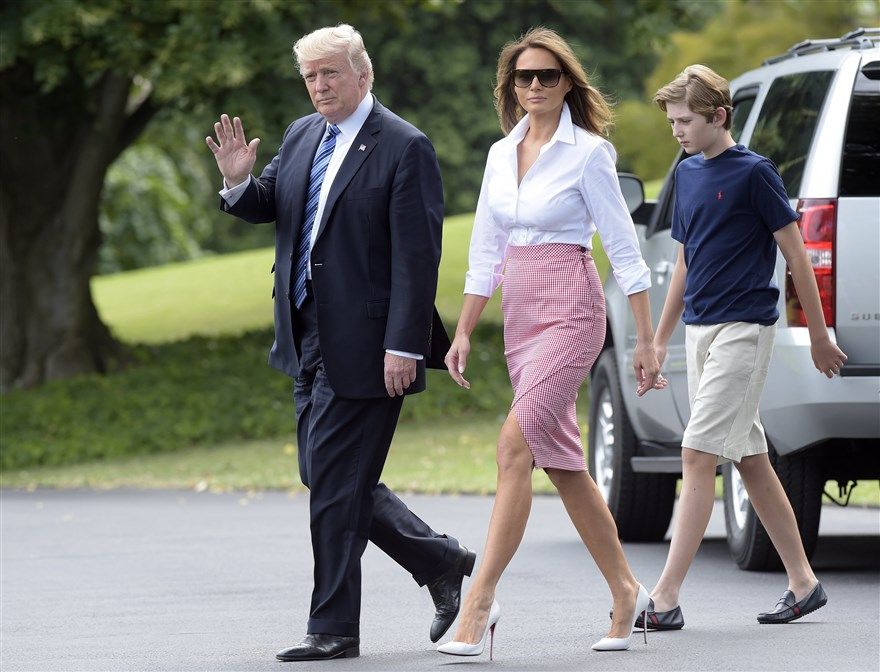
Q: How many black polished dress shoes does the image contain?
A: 2